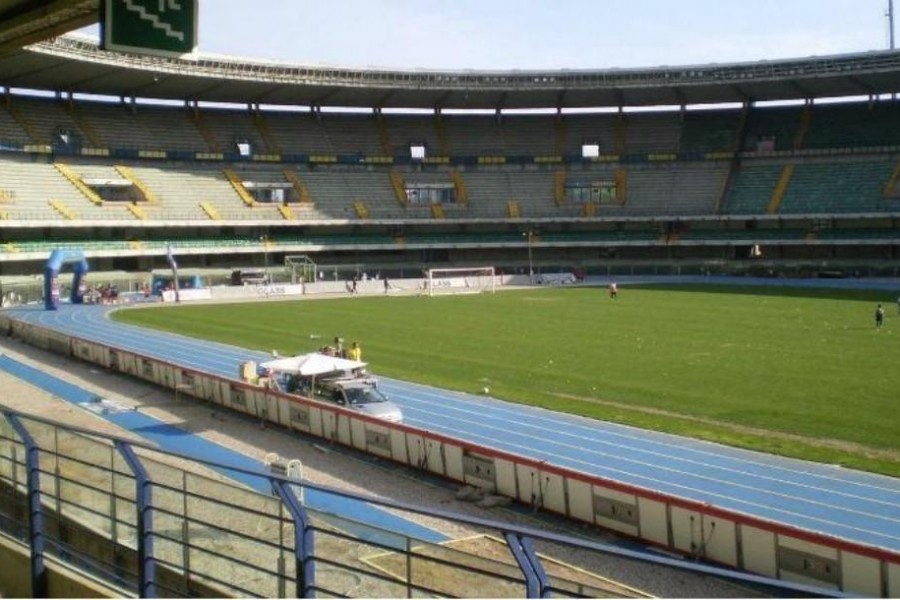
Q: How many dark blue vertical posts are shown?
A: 4